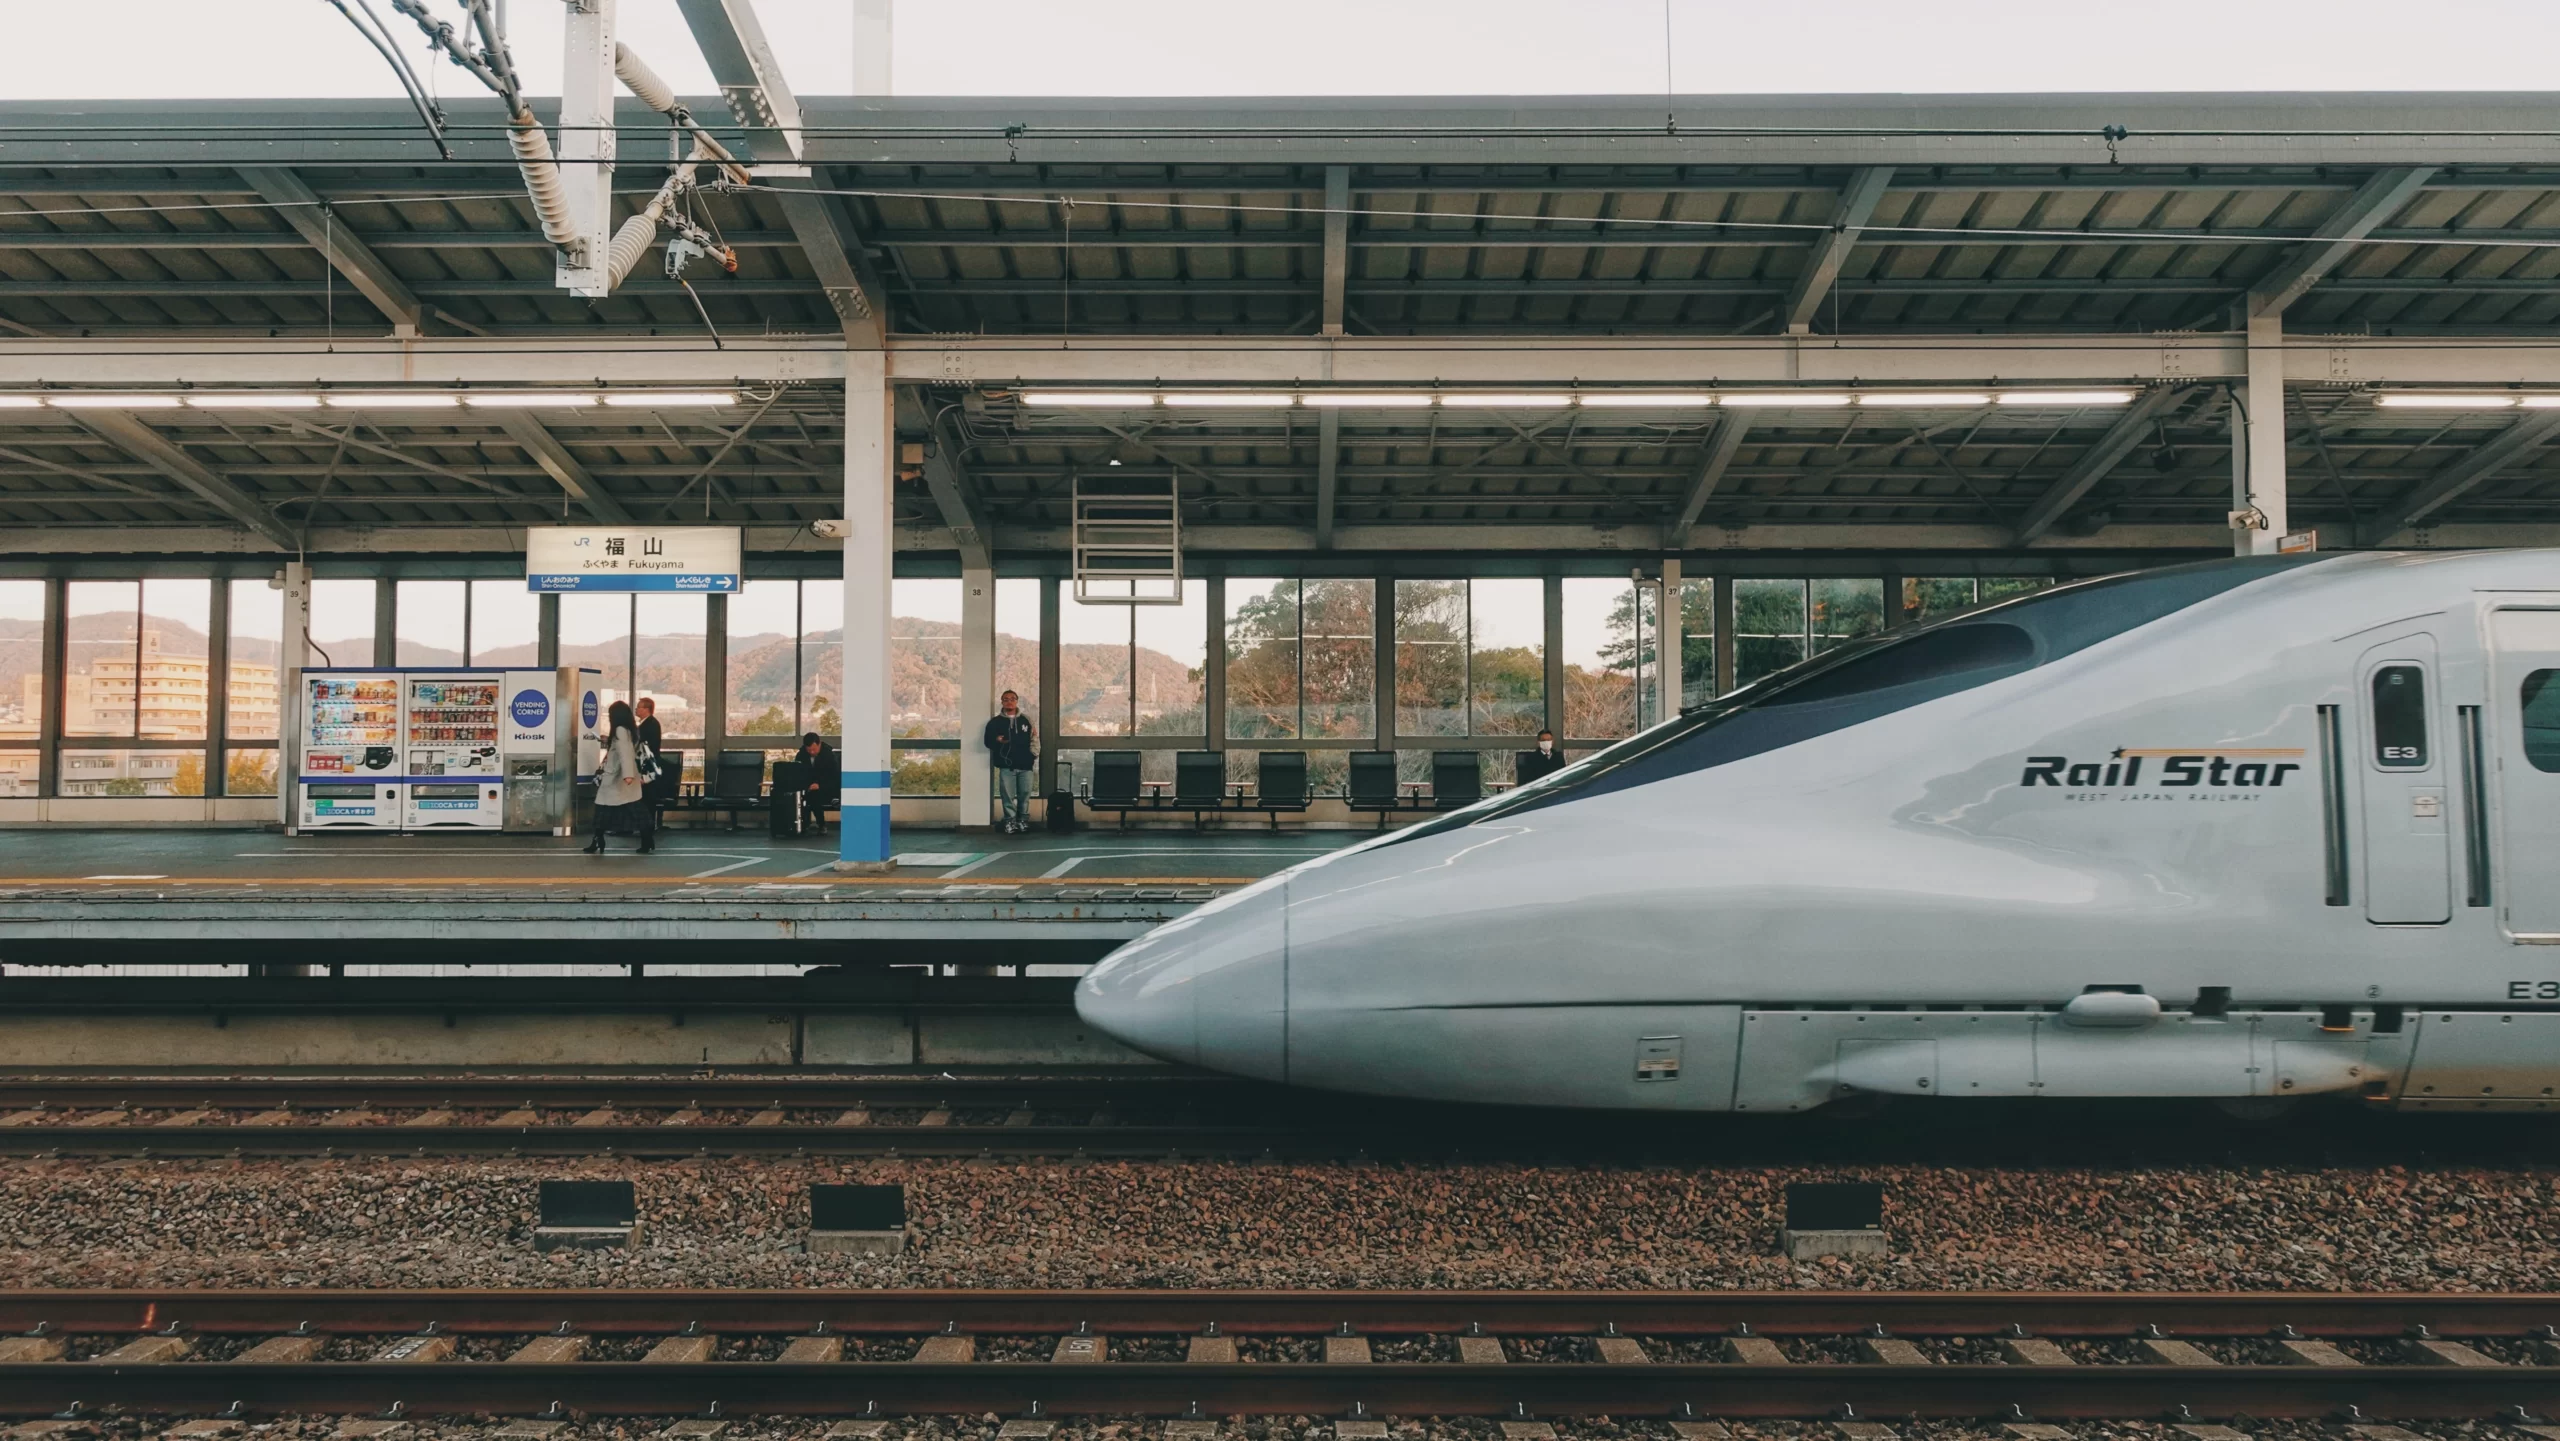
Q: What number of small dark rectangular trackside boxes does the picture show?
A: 3